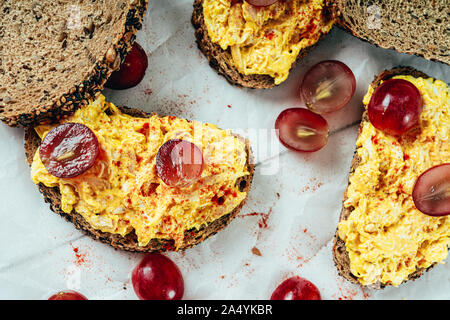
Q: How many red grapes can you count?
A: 11